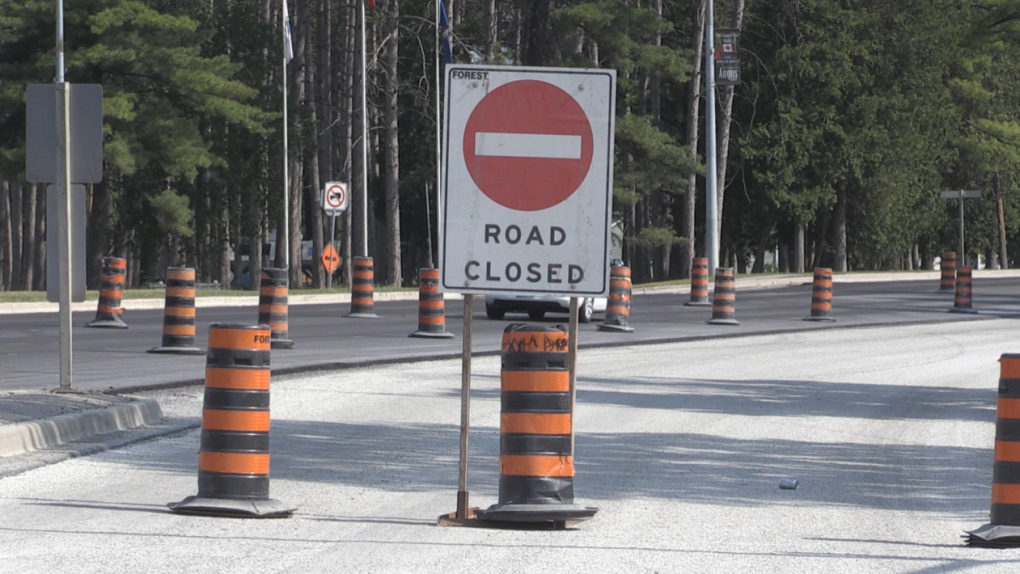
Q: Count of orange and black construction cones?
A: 14